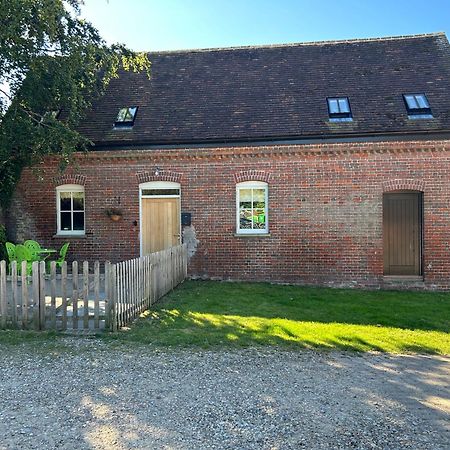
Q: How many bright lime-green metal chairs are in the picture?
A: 4